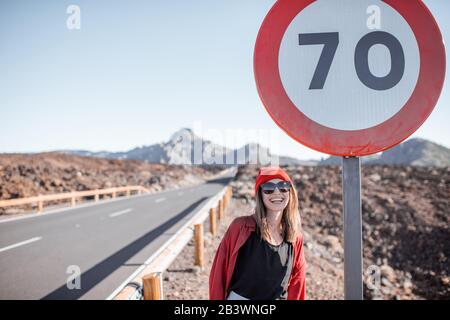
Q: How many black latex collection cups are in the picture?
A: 0